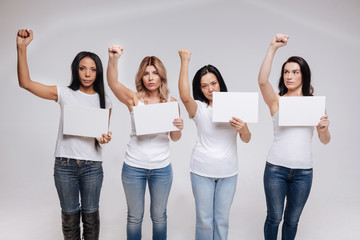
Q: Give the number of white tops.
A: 4